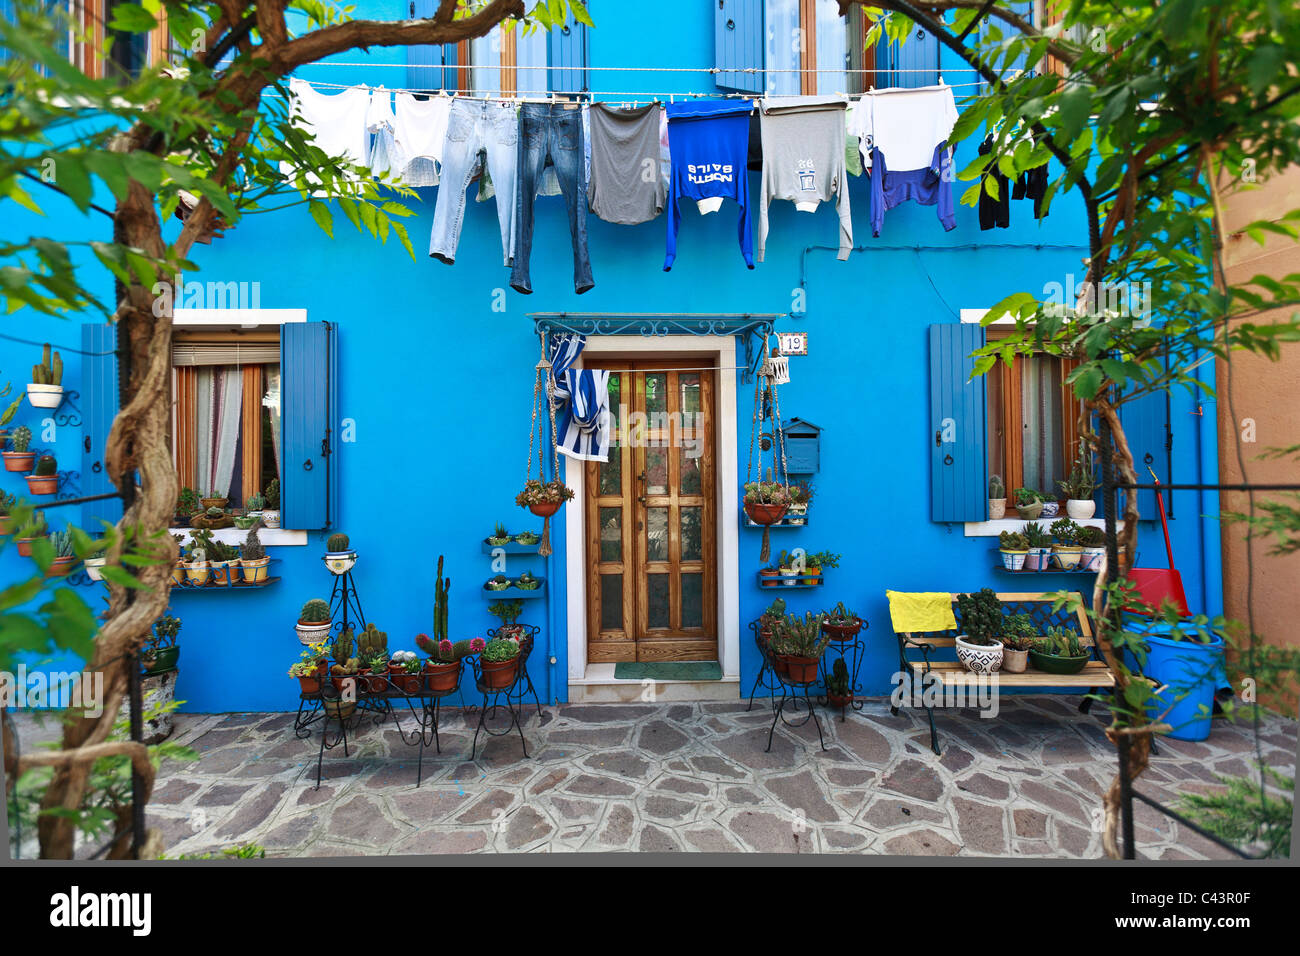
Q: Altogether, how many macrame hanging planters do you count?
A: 2